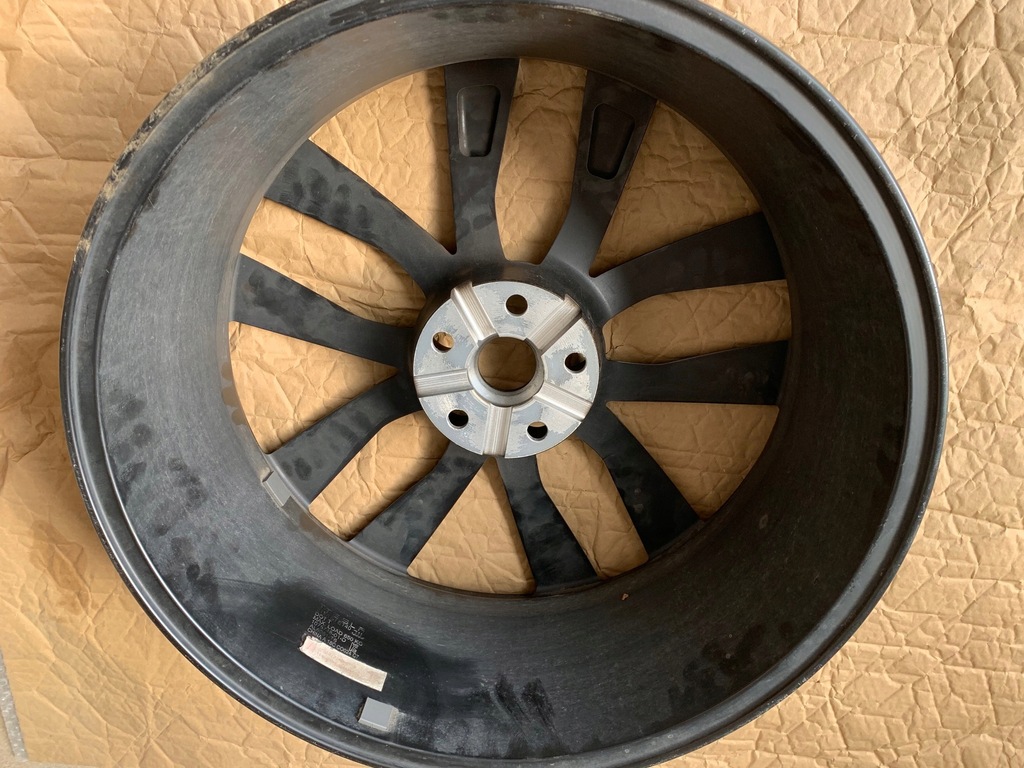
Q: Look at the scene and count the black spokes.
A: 10